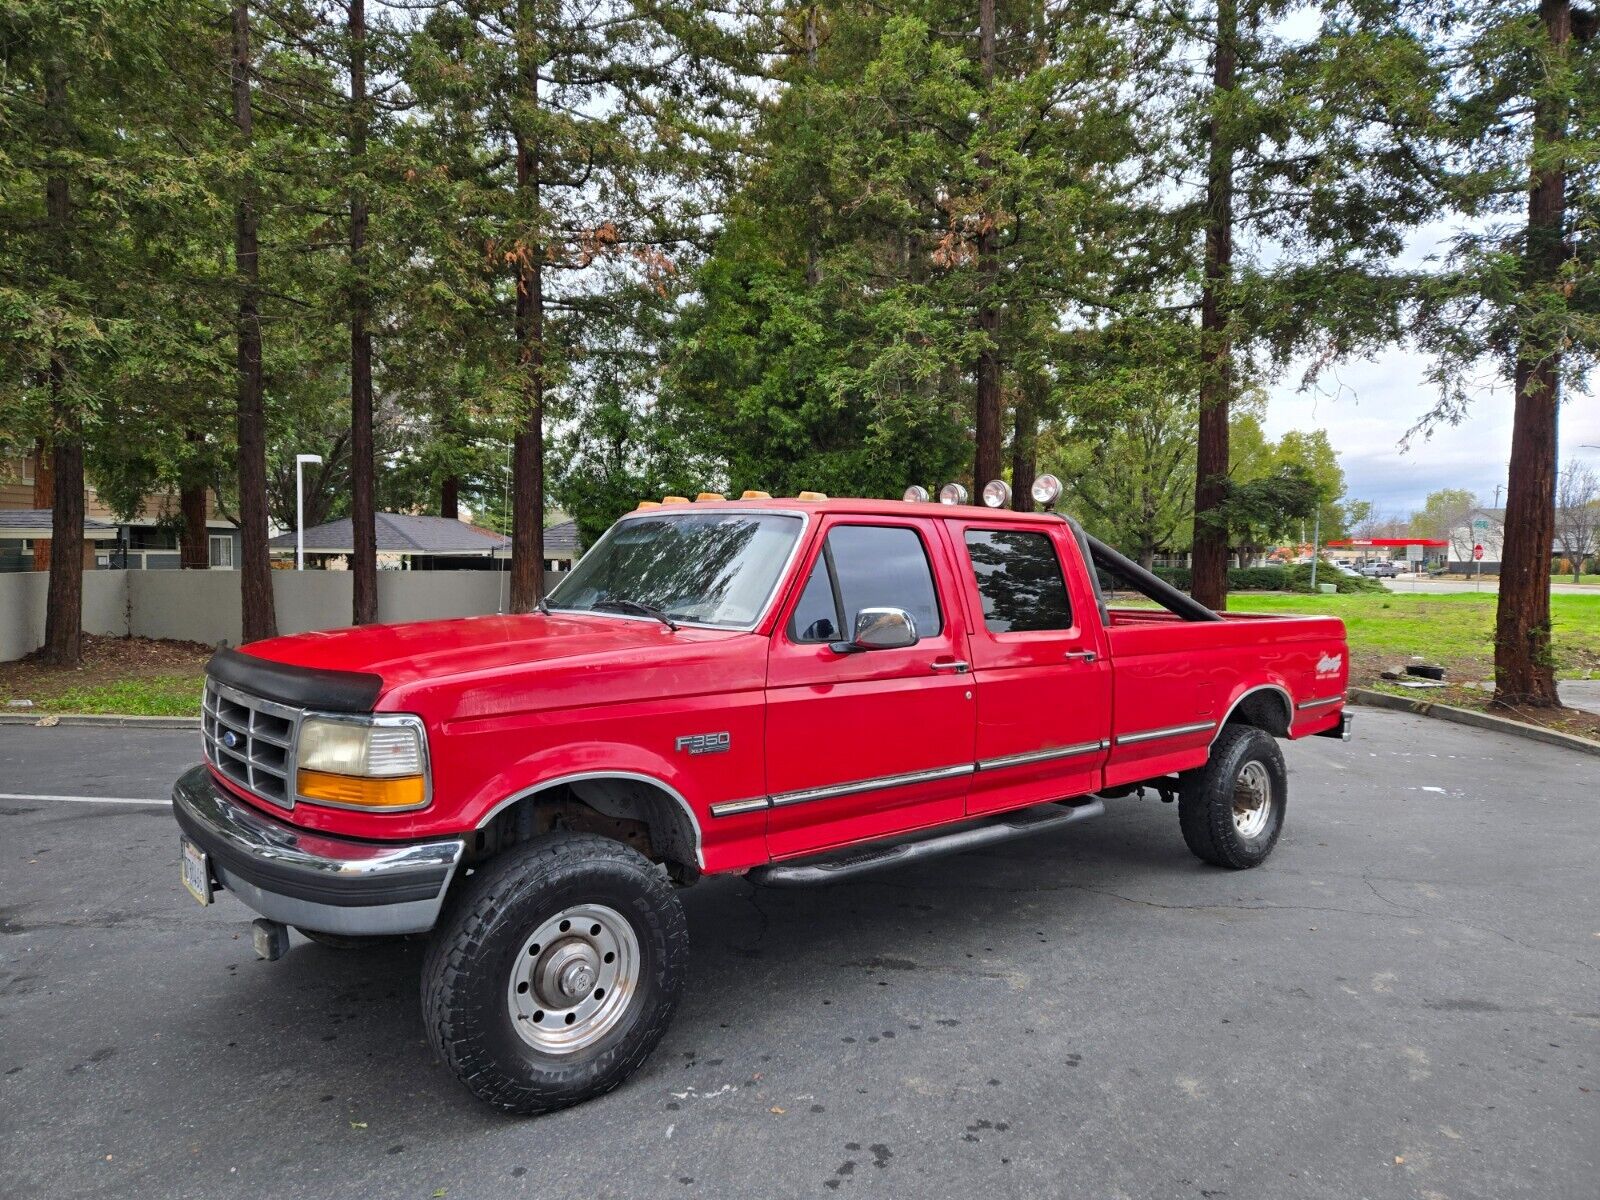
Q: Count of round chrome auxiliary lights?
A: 4